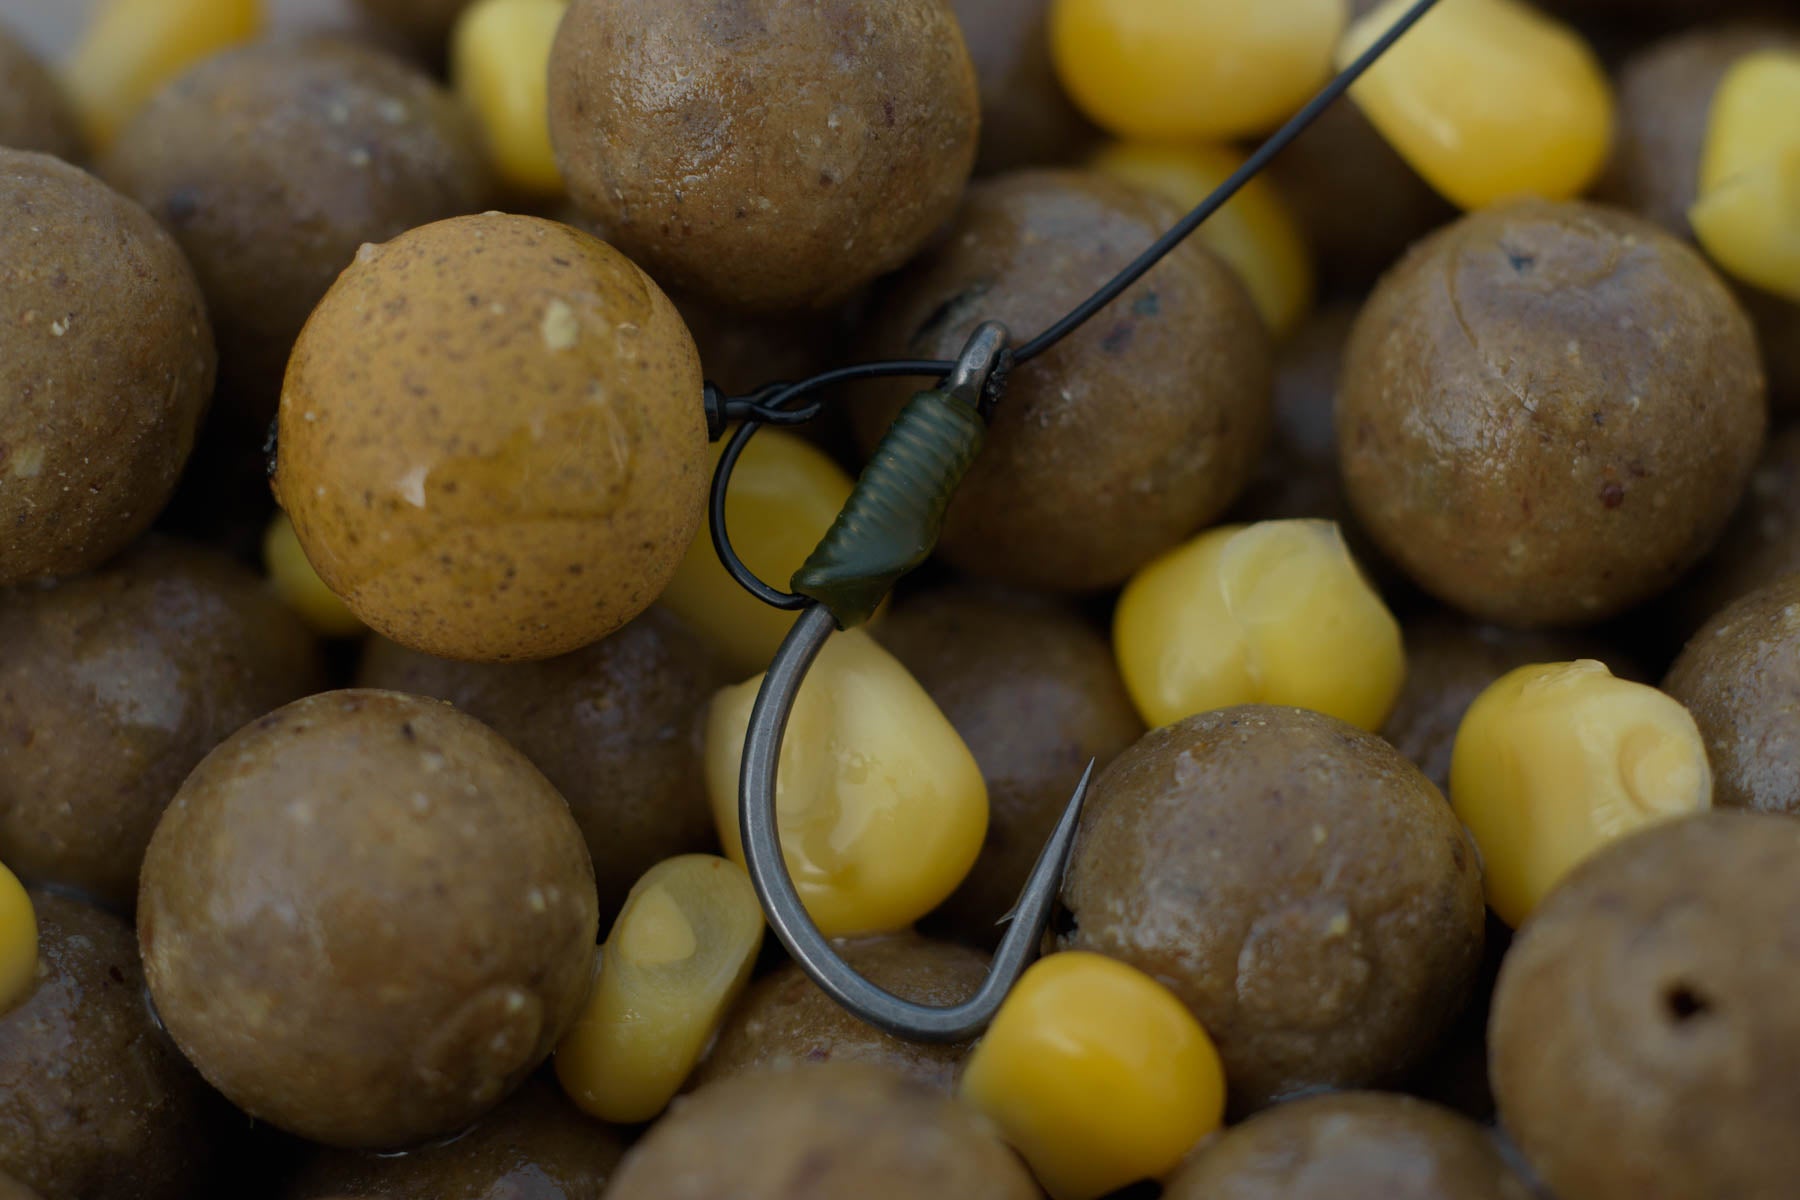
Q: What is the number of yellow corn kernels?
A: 14